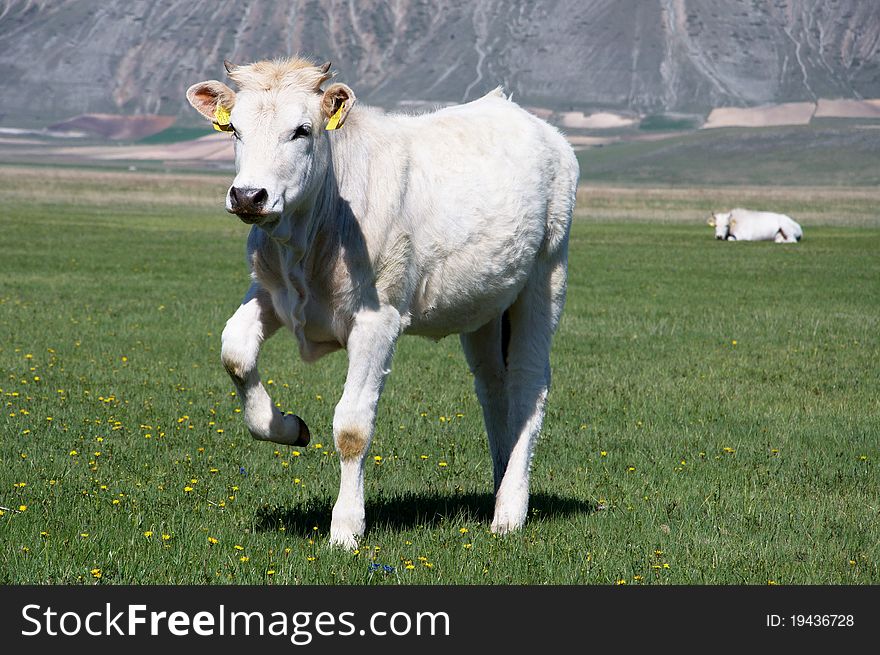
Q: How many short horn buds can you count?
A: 2